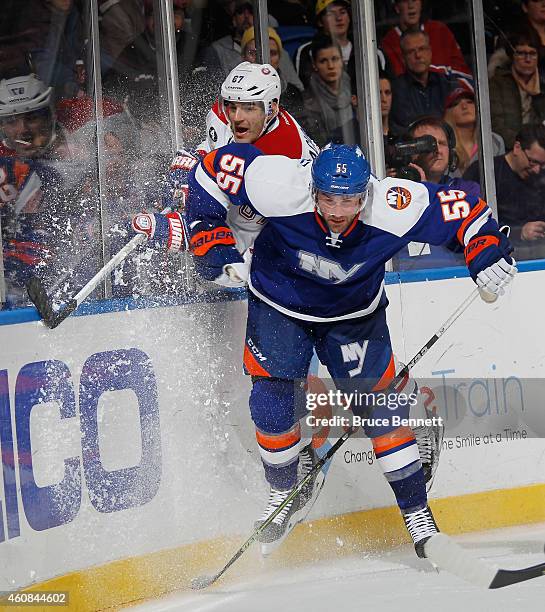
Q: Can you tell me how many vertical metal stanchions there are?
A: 5